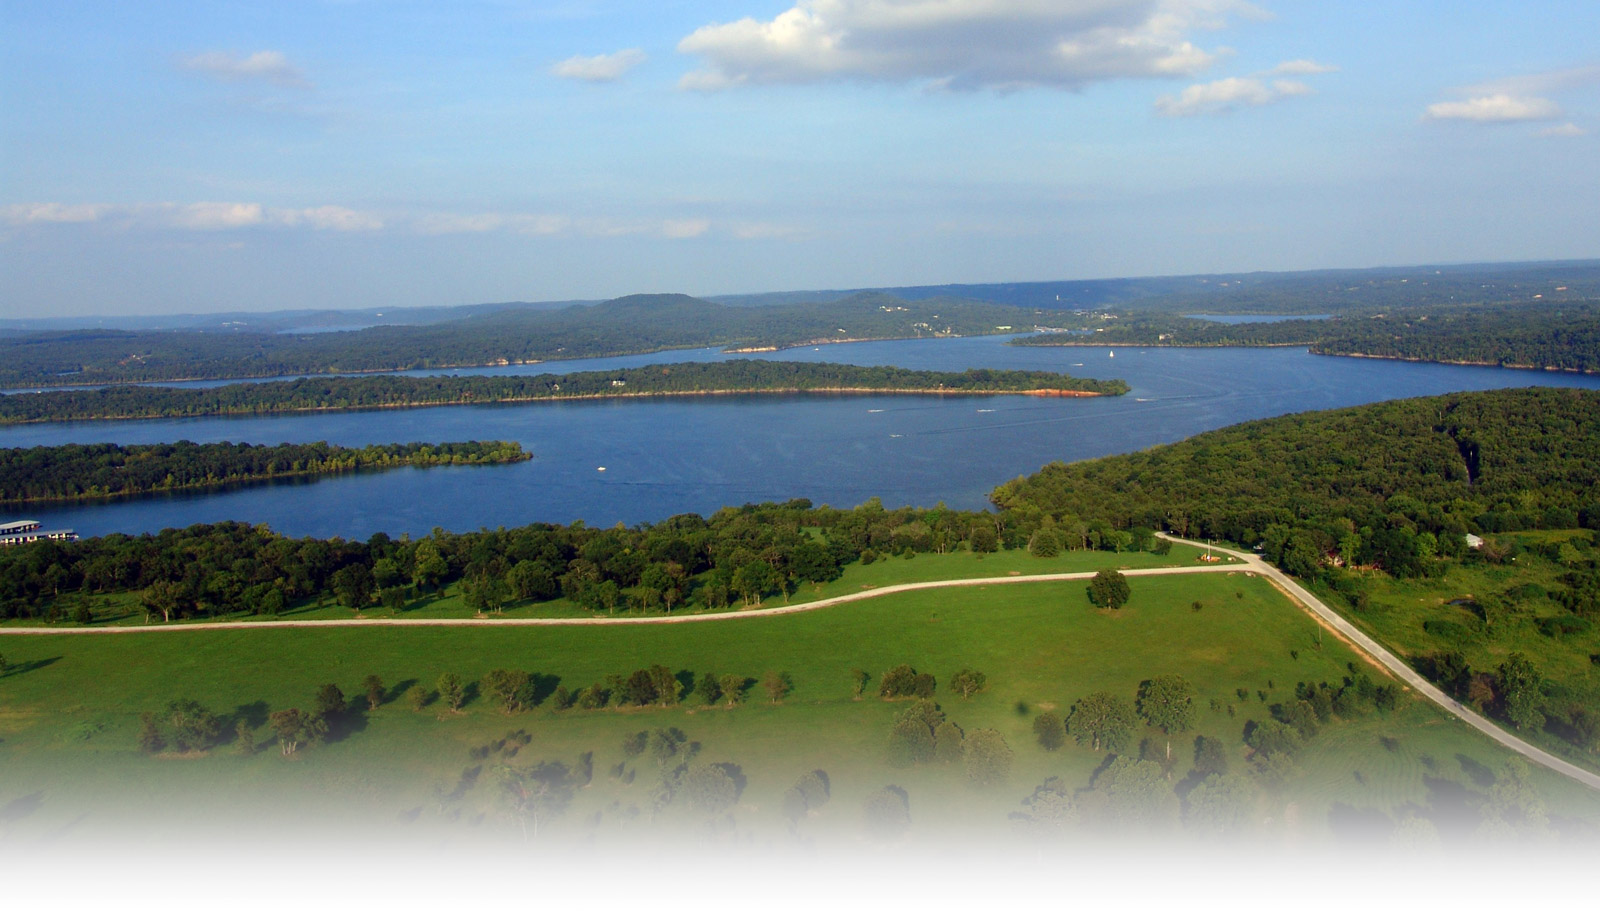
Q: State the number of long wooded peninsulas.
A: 2